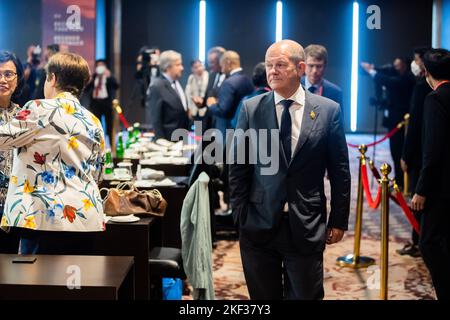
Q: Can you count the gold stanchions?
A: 4